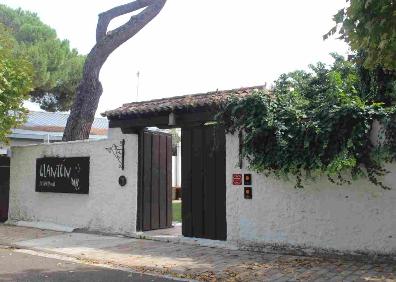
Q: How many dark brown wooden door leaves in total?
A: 2